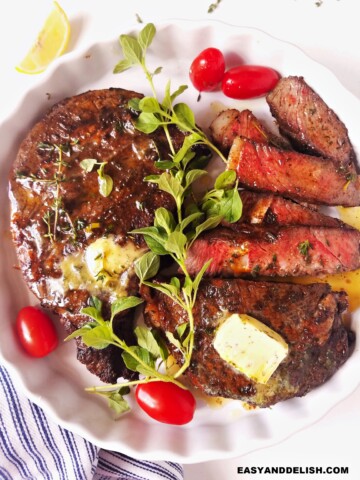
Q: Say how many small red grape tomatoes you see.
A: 4